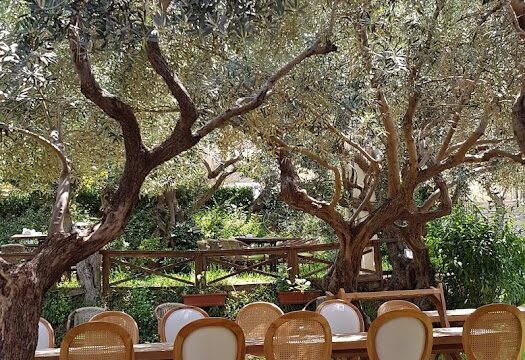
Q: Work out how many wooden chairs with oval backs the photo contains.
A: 11